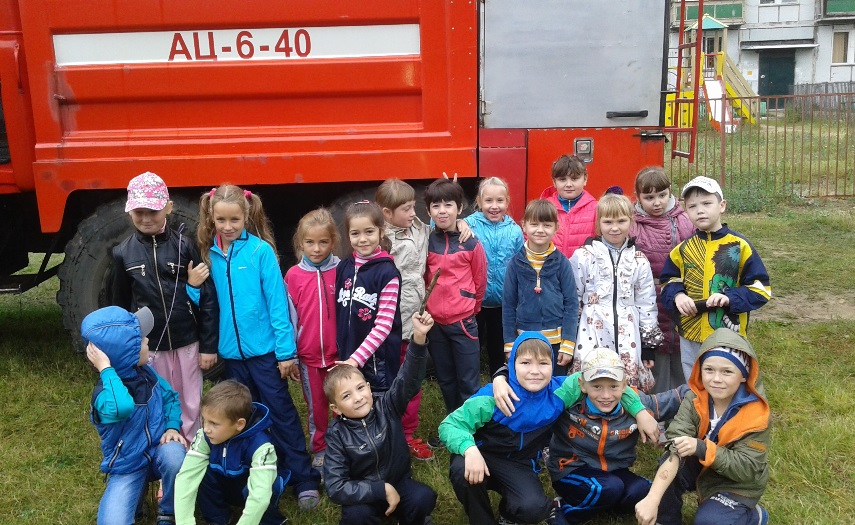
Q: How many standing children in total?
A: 12